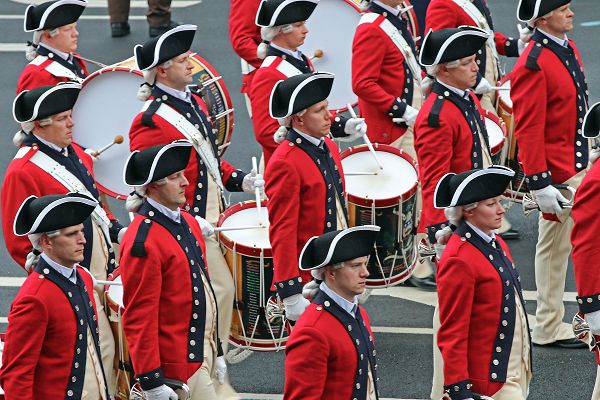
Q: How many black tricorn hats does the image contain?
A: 12